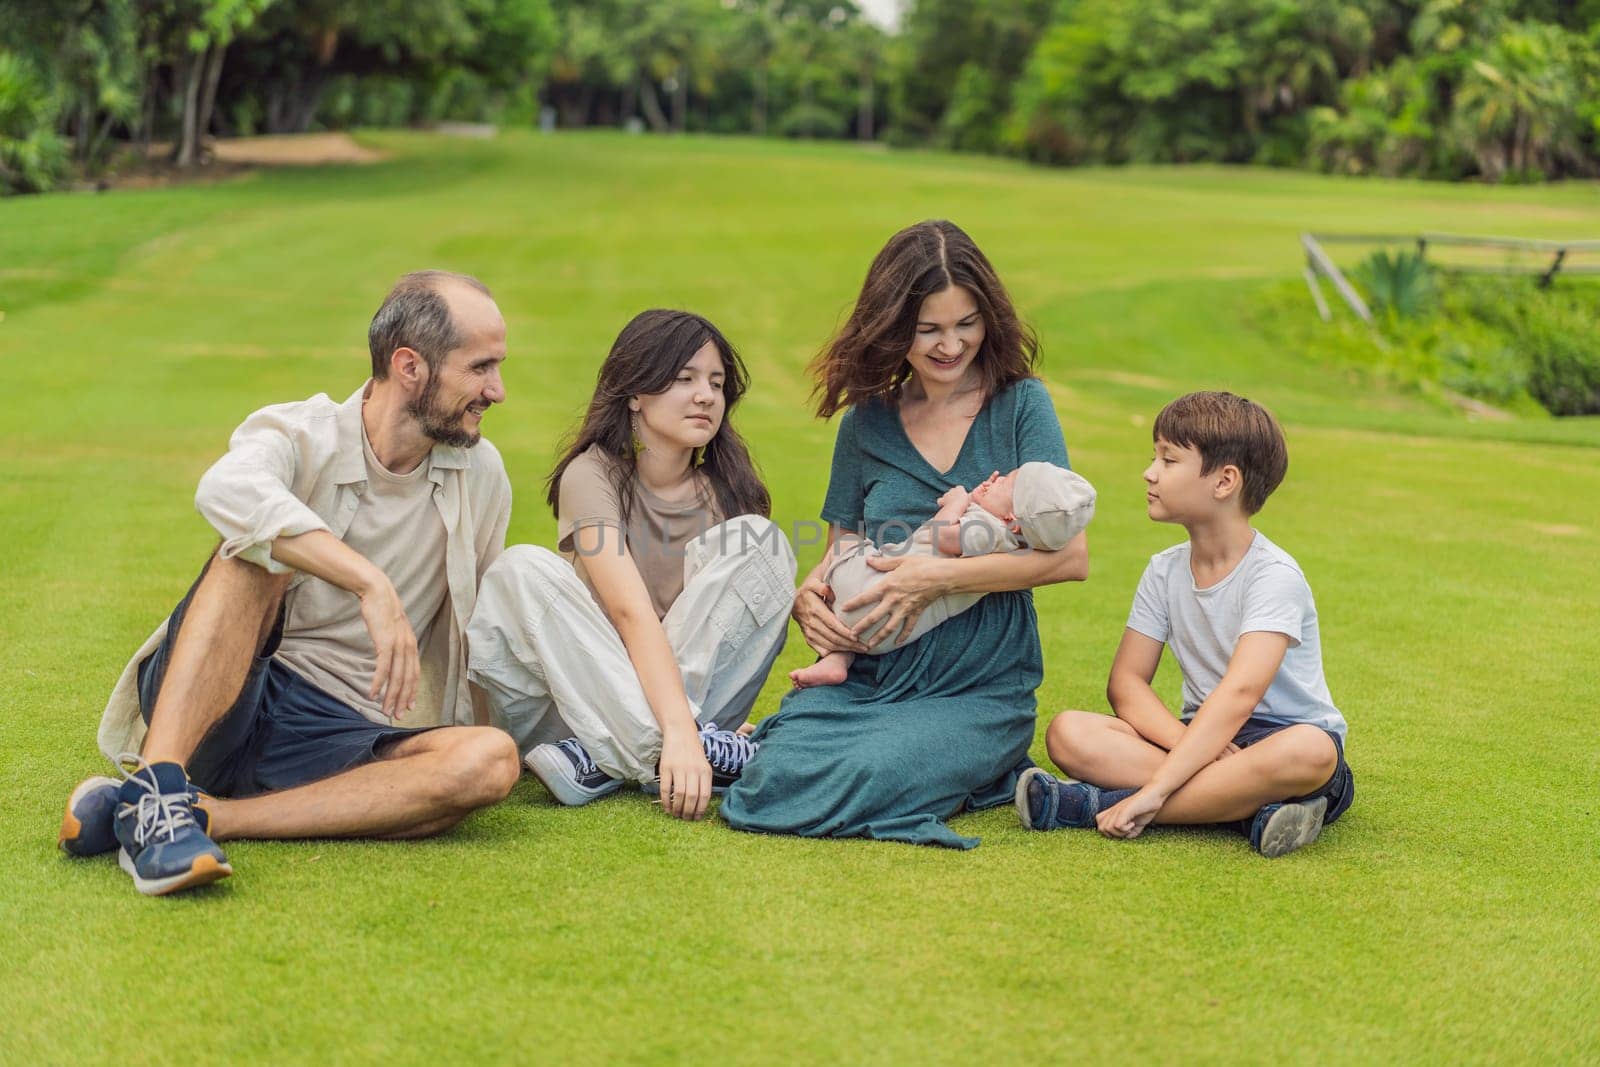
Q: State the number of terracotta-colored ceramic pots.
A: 0